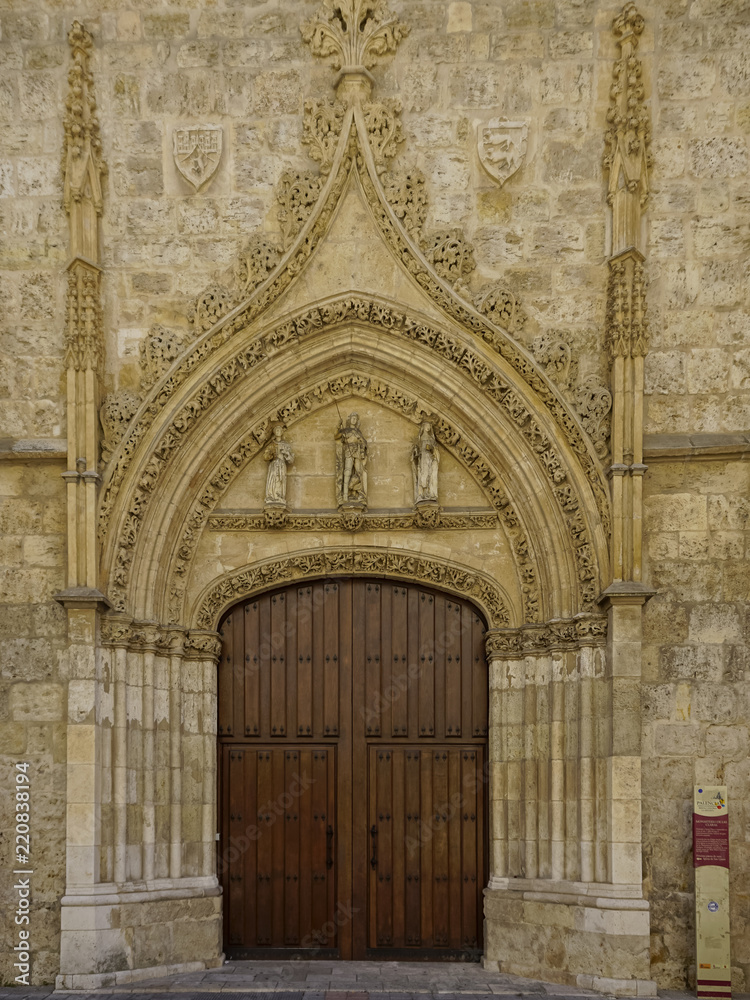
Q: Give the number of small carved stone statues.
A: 3